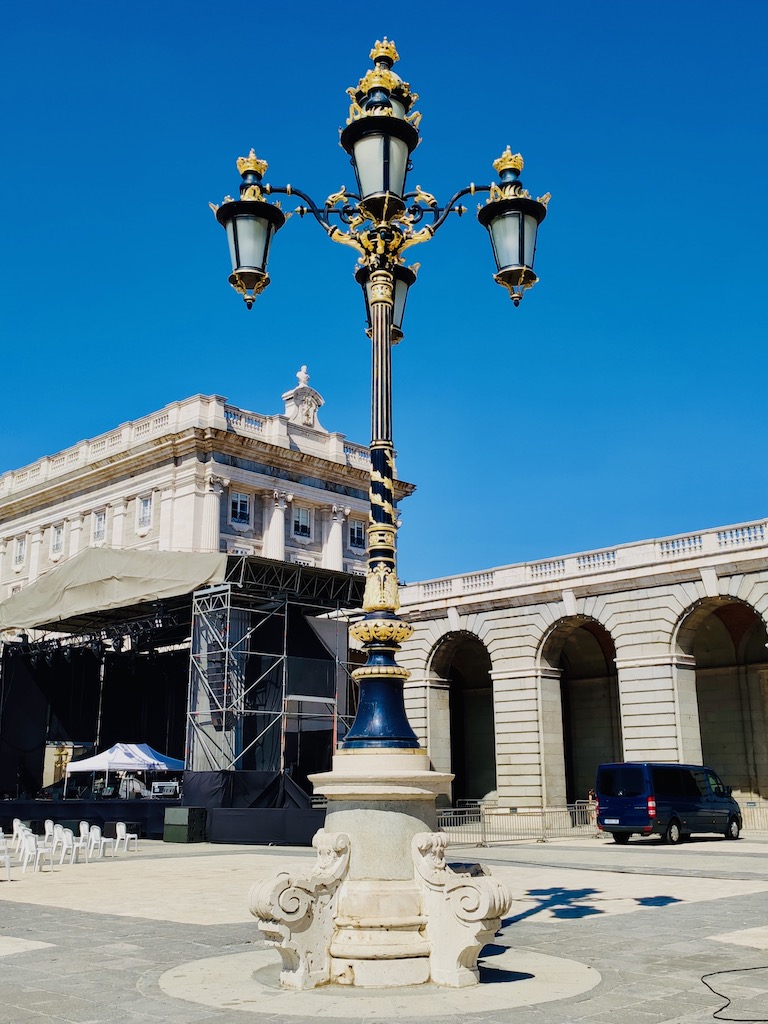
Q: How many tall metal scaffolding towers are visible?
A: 1